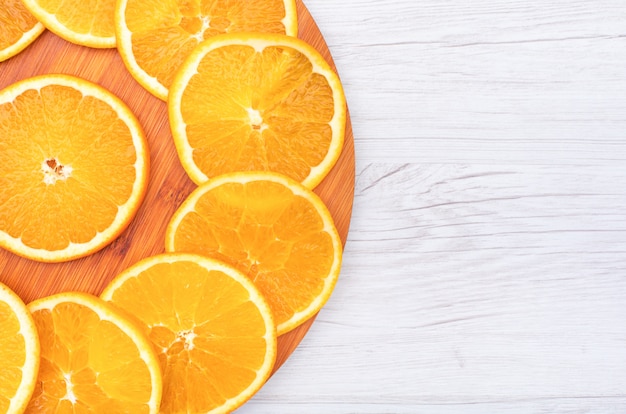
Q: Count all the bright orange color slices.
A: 9